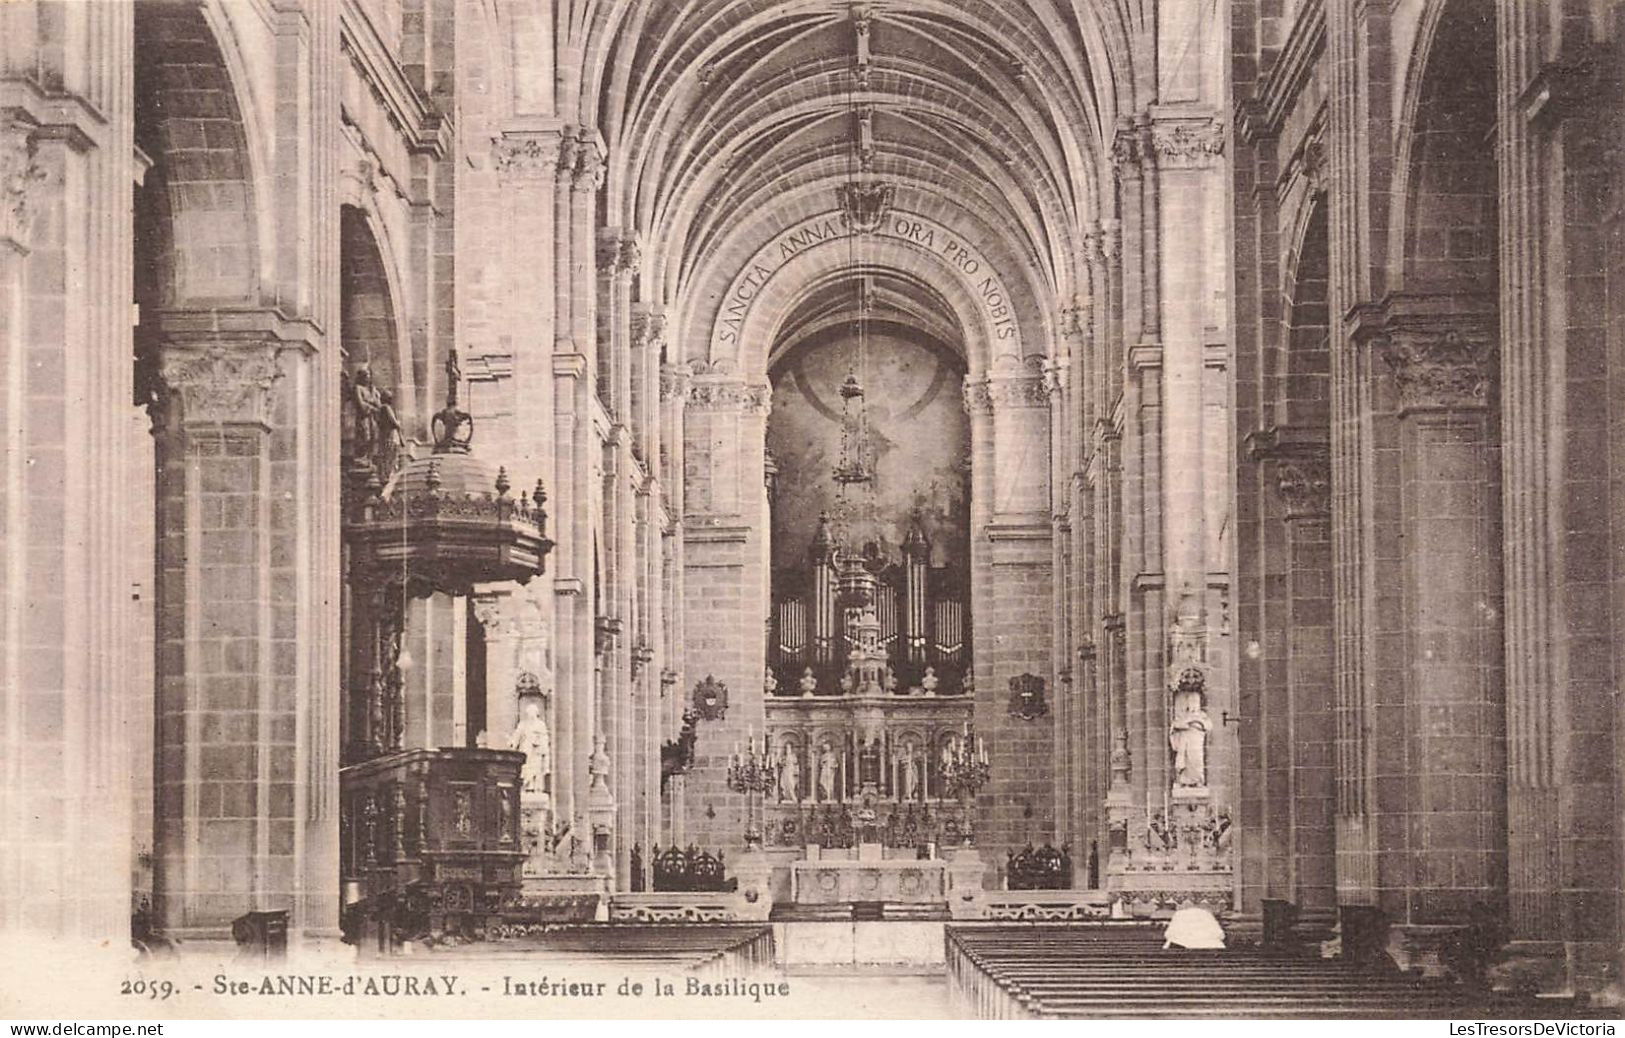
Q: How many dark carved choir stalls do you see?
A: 2